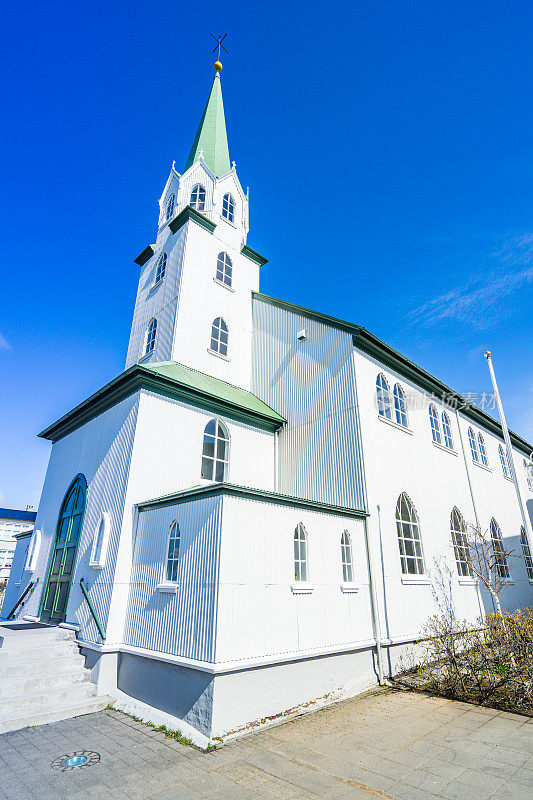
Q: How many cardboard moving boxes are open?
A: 0